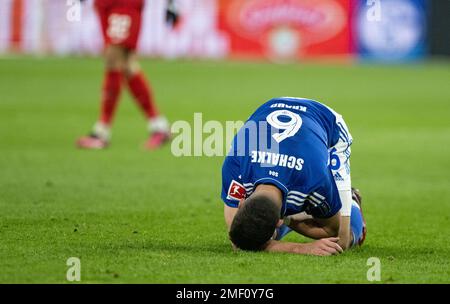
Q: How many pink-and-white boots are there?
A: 2